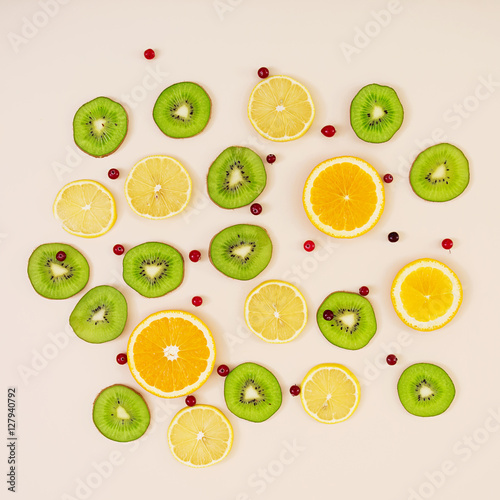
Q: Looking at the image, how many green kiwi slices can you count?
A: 13